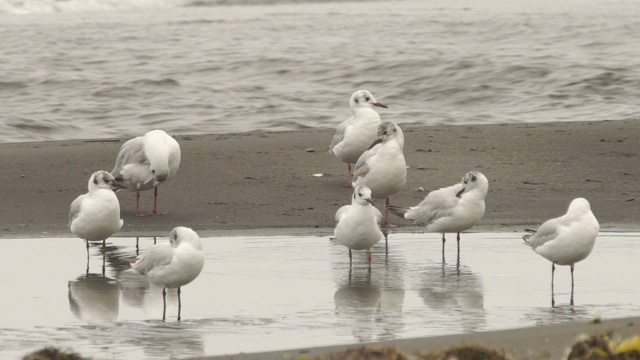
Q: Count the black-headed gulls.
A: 8